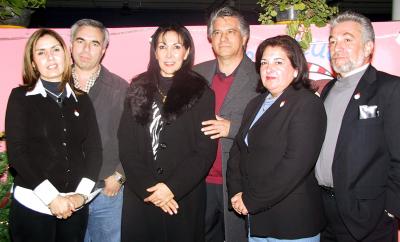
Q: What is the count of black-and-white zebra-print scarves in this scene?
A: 1